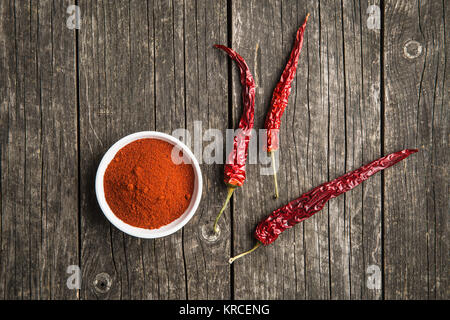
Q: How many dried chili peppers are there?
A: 3